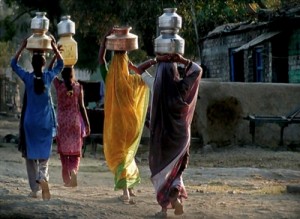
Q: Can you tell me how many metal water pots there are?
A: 6